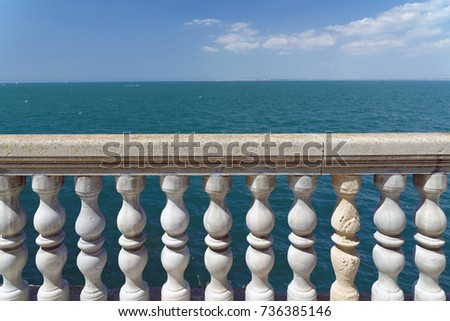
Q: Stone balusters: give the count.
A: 11